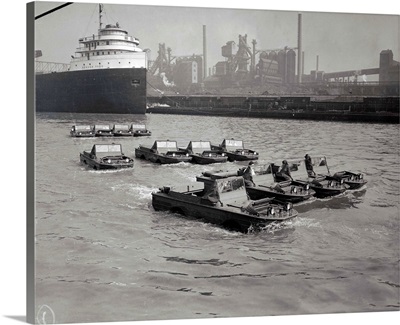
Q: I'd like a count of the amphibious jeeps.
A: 12